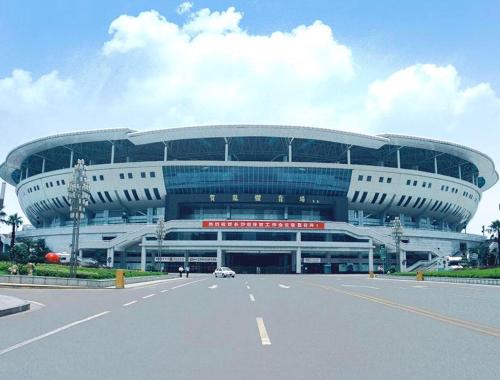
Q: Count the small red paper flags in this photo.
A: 0